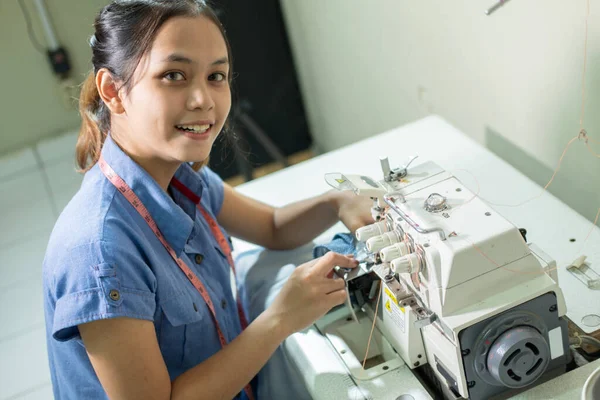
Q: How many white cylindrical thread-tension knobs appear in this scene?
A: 4